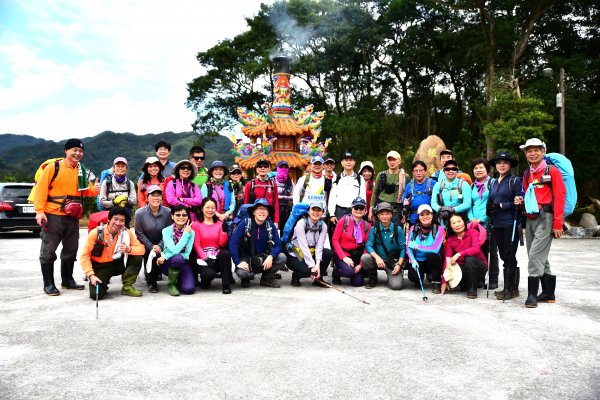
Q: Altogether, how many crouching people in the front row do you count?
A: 10